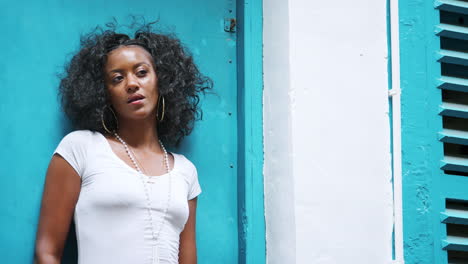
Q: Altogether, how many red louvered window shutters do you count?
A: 0